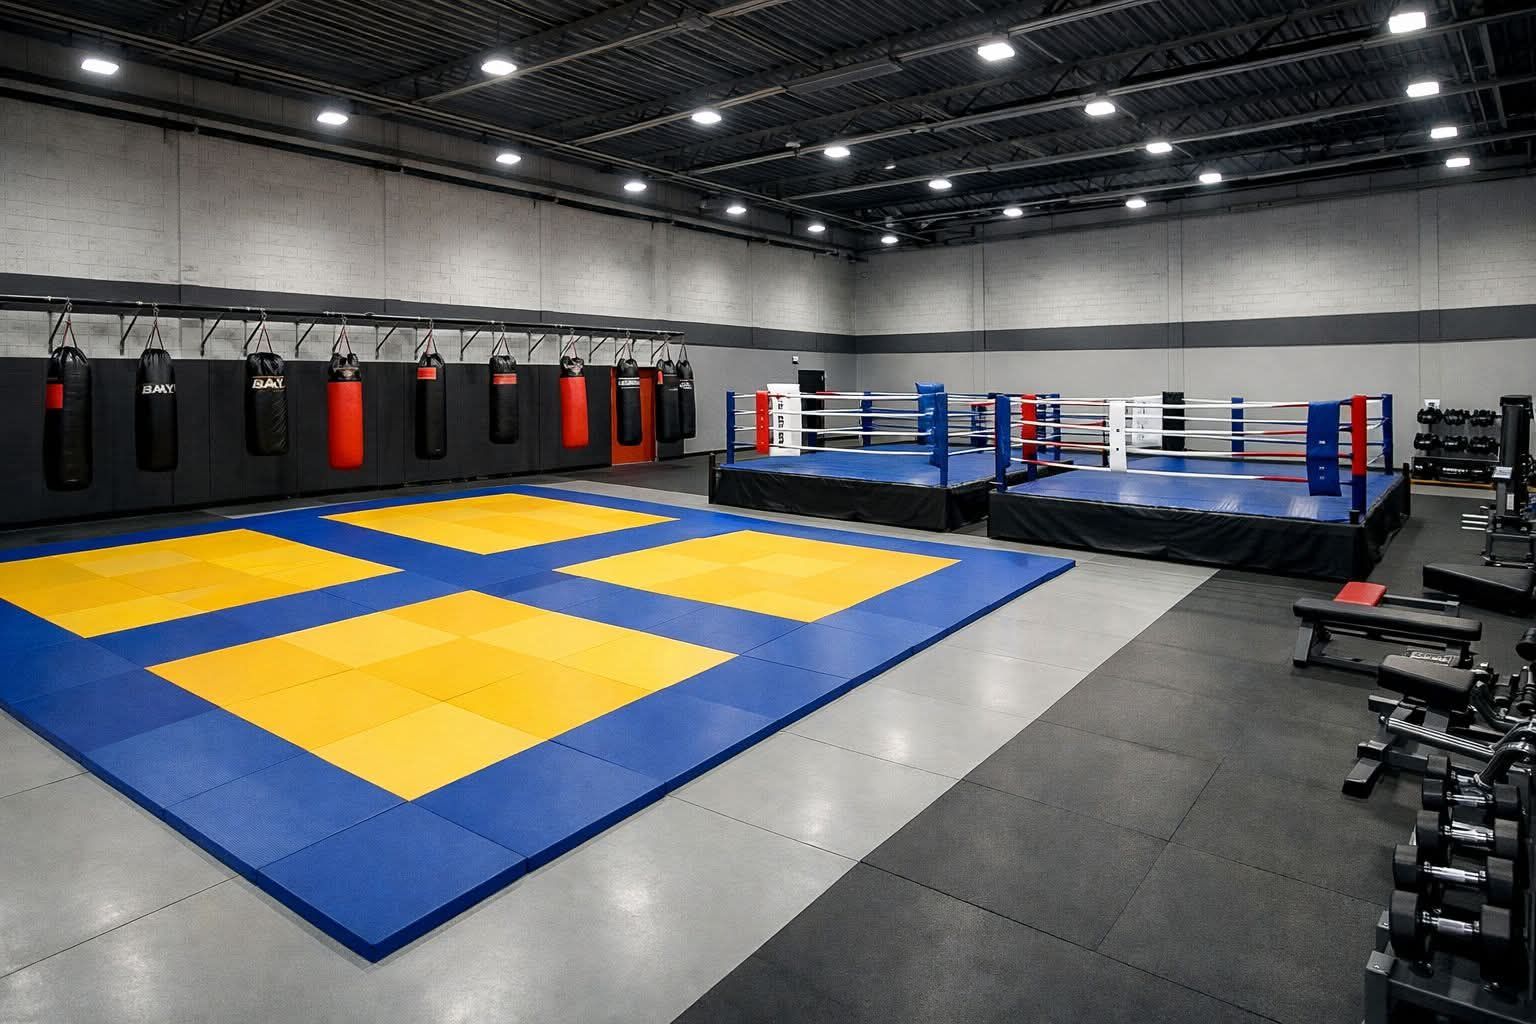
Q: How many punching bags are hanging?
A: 10